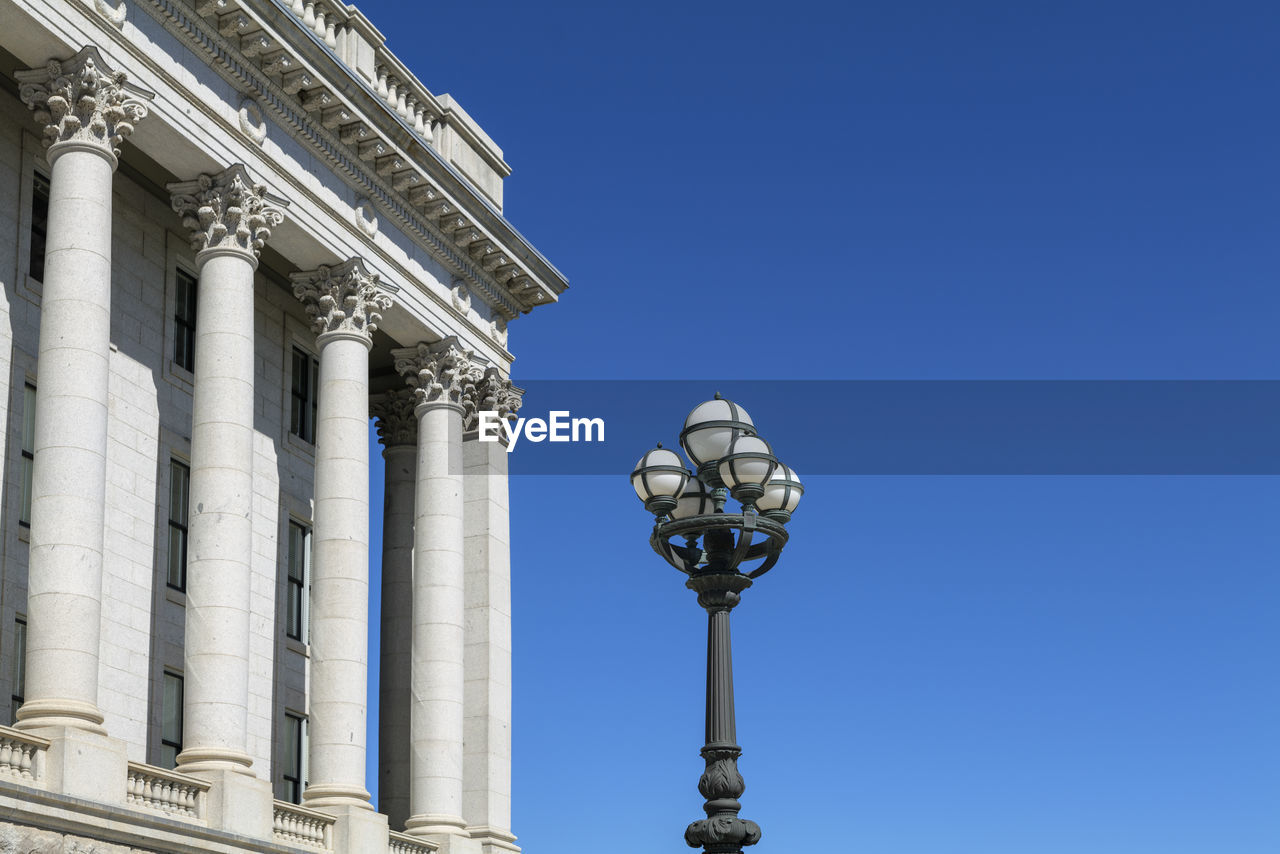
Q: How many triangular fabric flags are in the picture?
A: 0